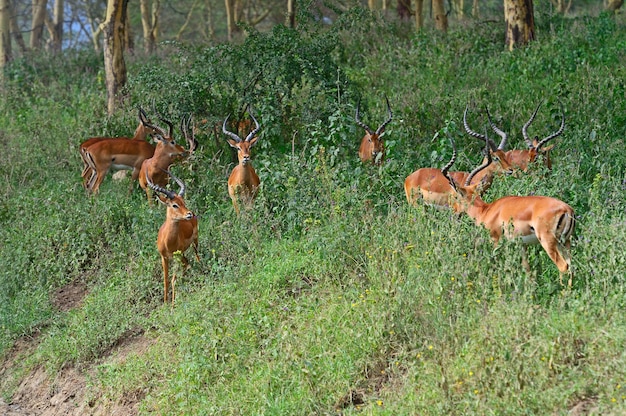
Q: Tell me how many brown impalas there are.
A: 9